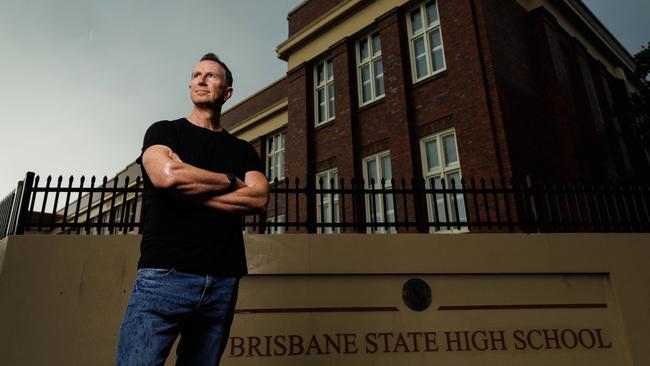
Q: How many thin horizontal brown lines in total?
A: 2